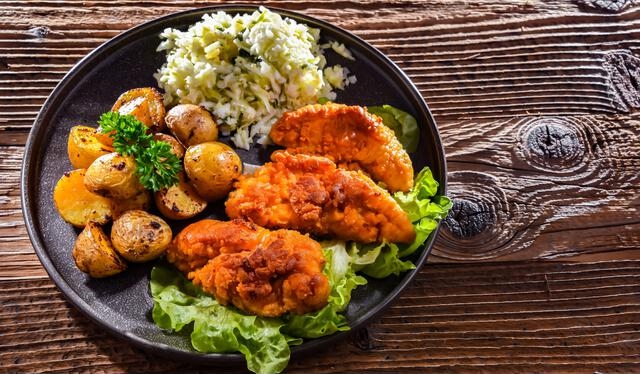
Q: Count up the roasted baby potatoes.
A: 11